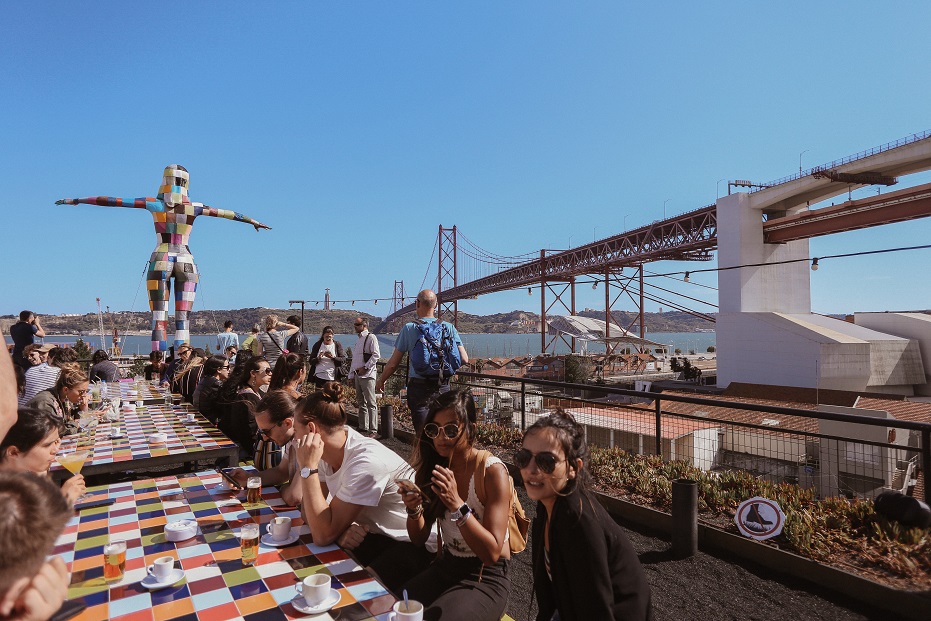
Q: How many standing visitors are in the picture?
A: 8